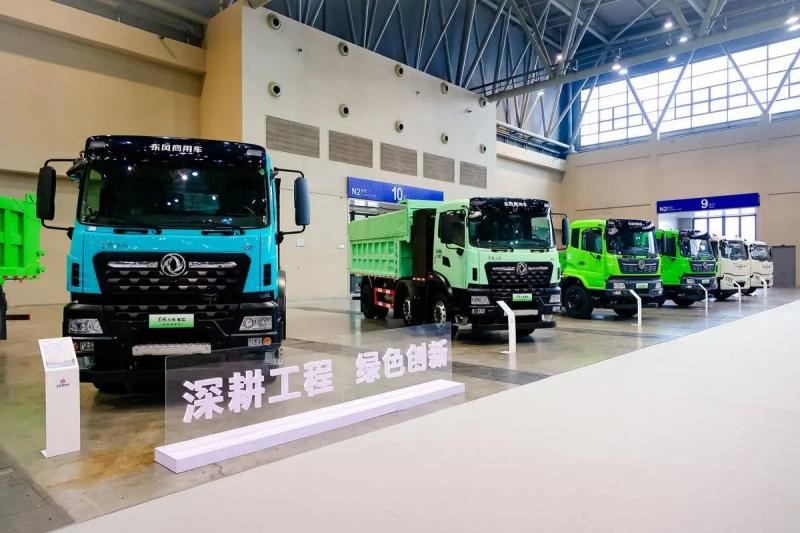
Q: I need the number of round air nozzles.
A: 10